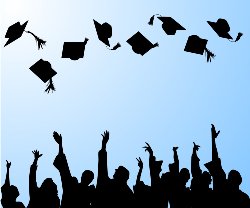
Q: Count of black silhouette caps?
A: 8